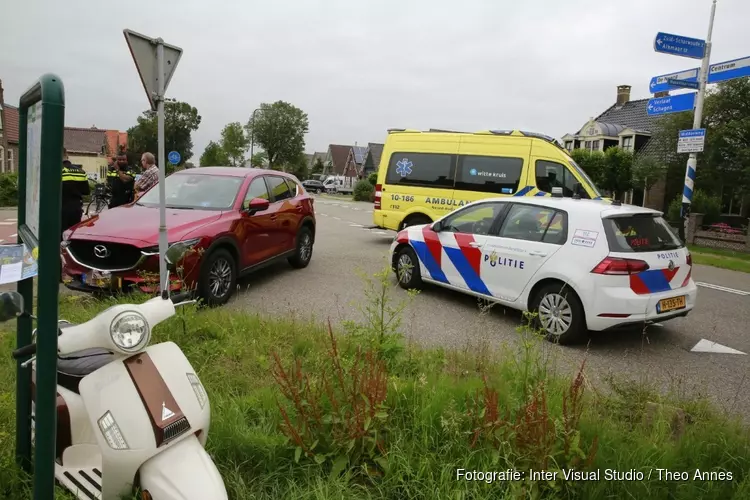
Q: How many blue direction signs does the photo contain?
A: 4